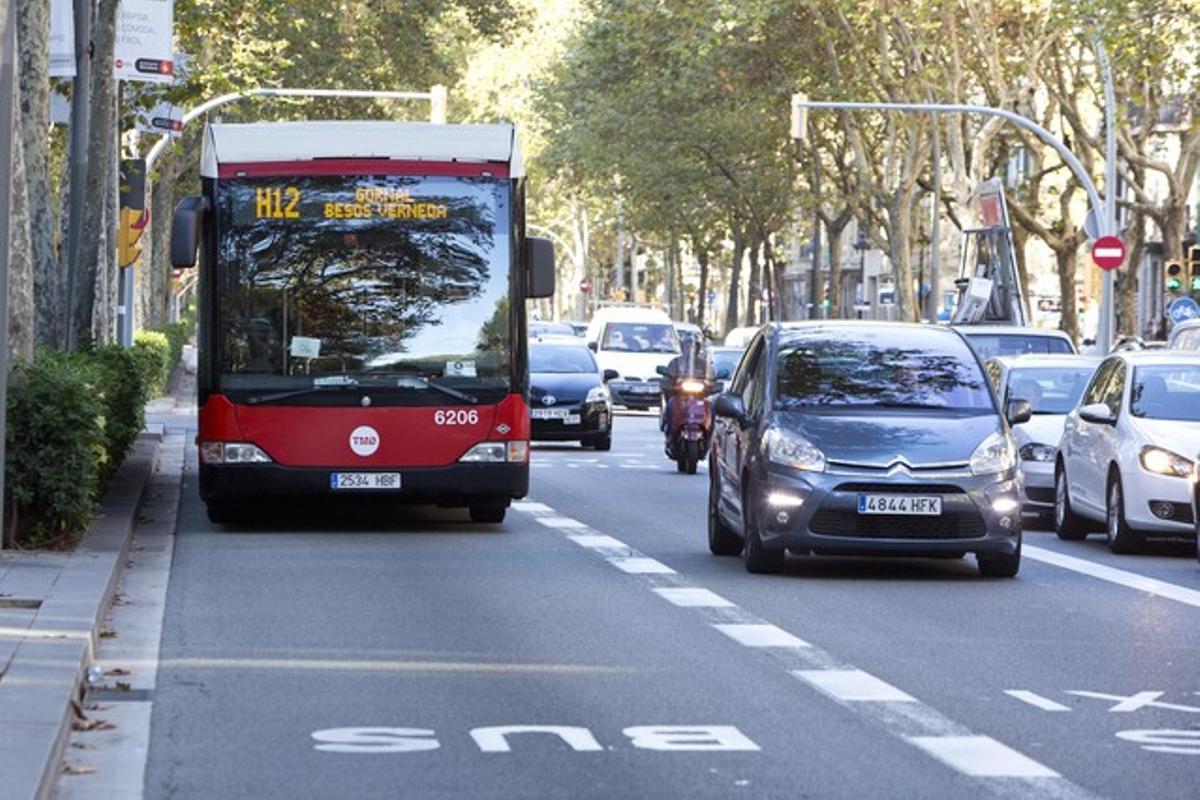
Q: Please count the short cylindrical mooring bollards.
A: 0